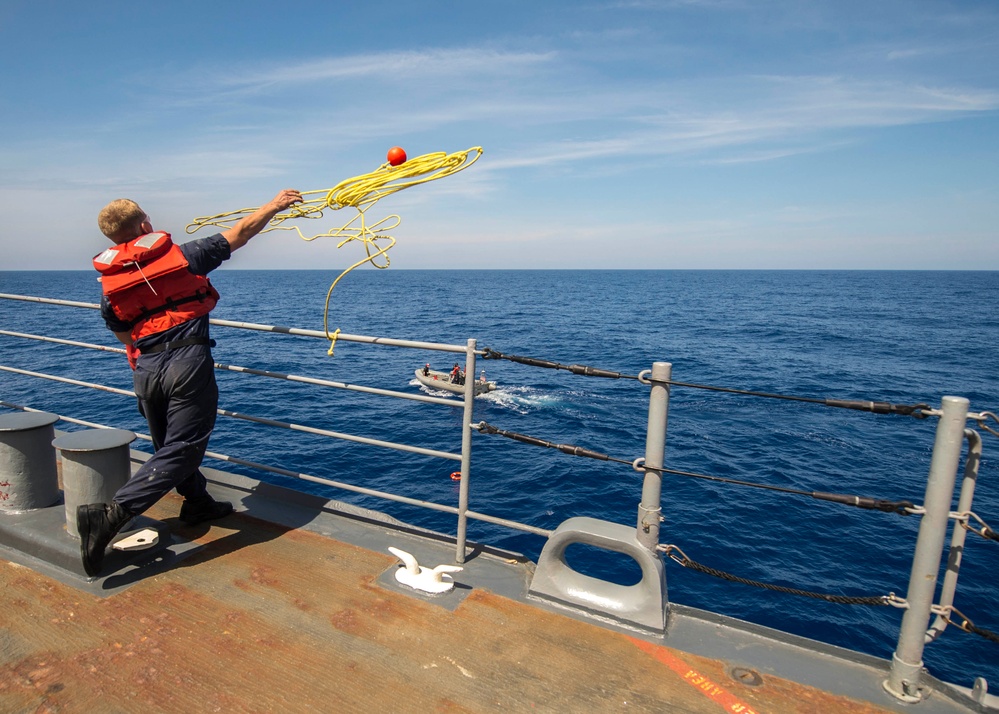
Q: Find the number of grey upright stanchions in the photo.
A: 3